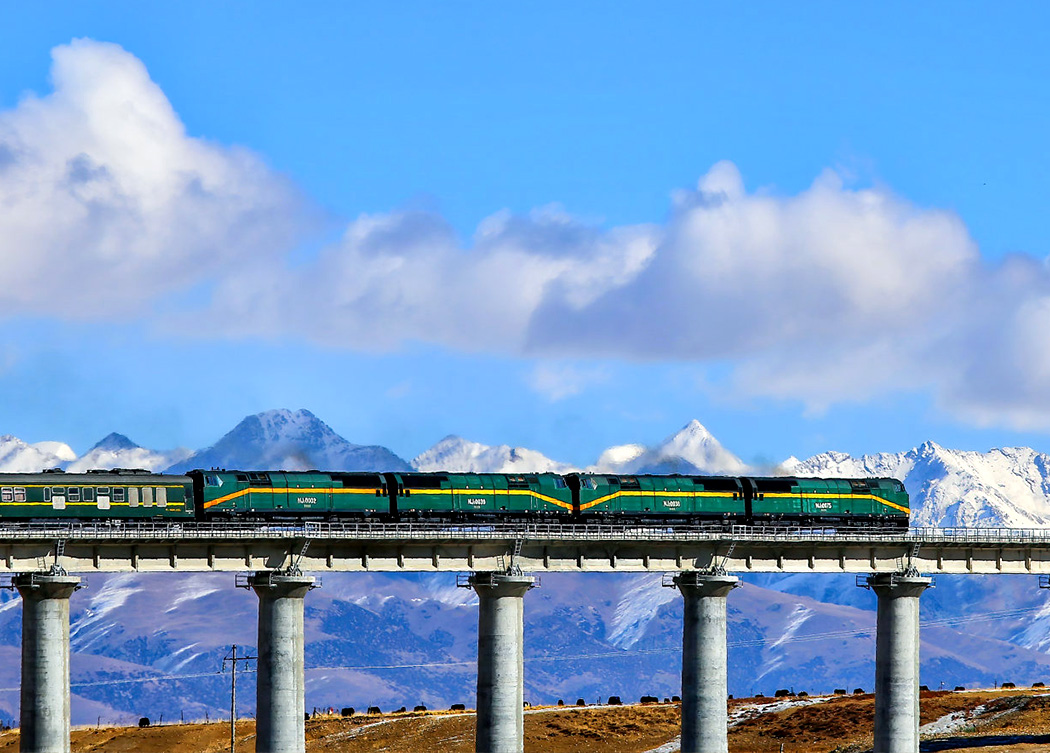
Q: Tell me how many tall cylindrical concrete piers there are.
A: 5